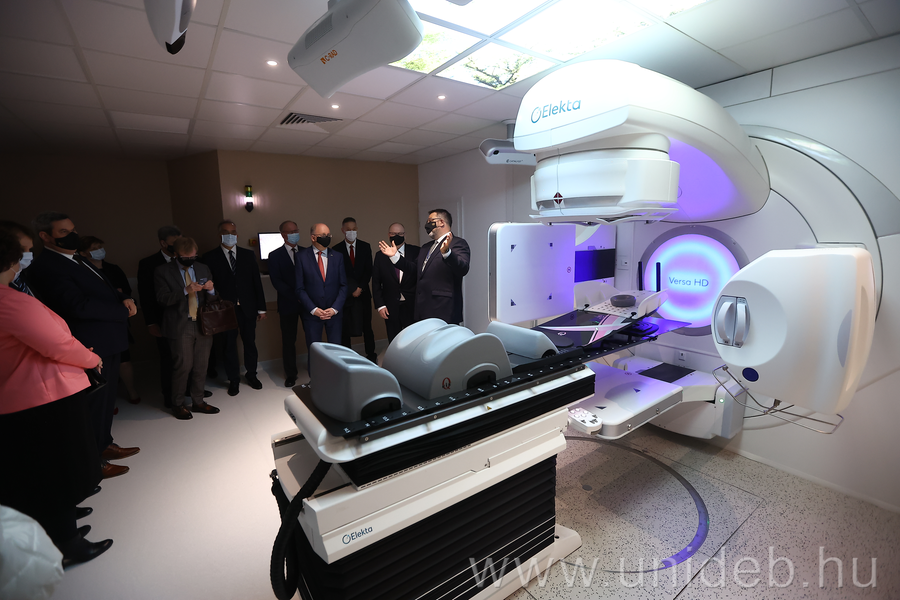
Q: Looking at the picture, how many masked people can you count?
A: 12